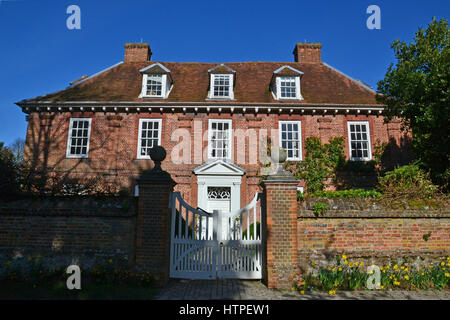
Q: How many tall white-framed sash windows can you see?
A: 5